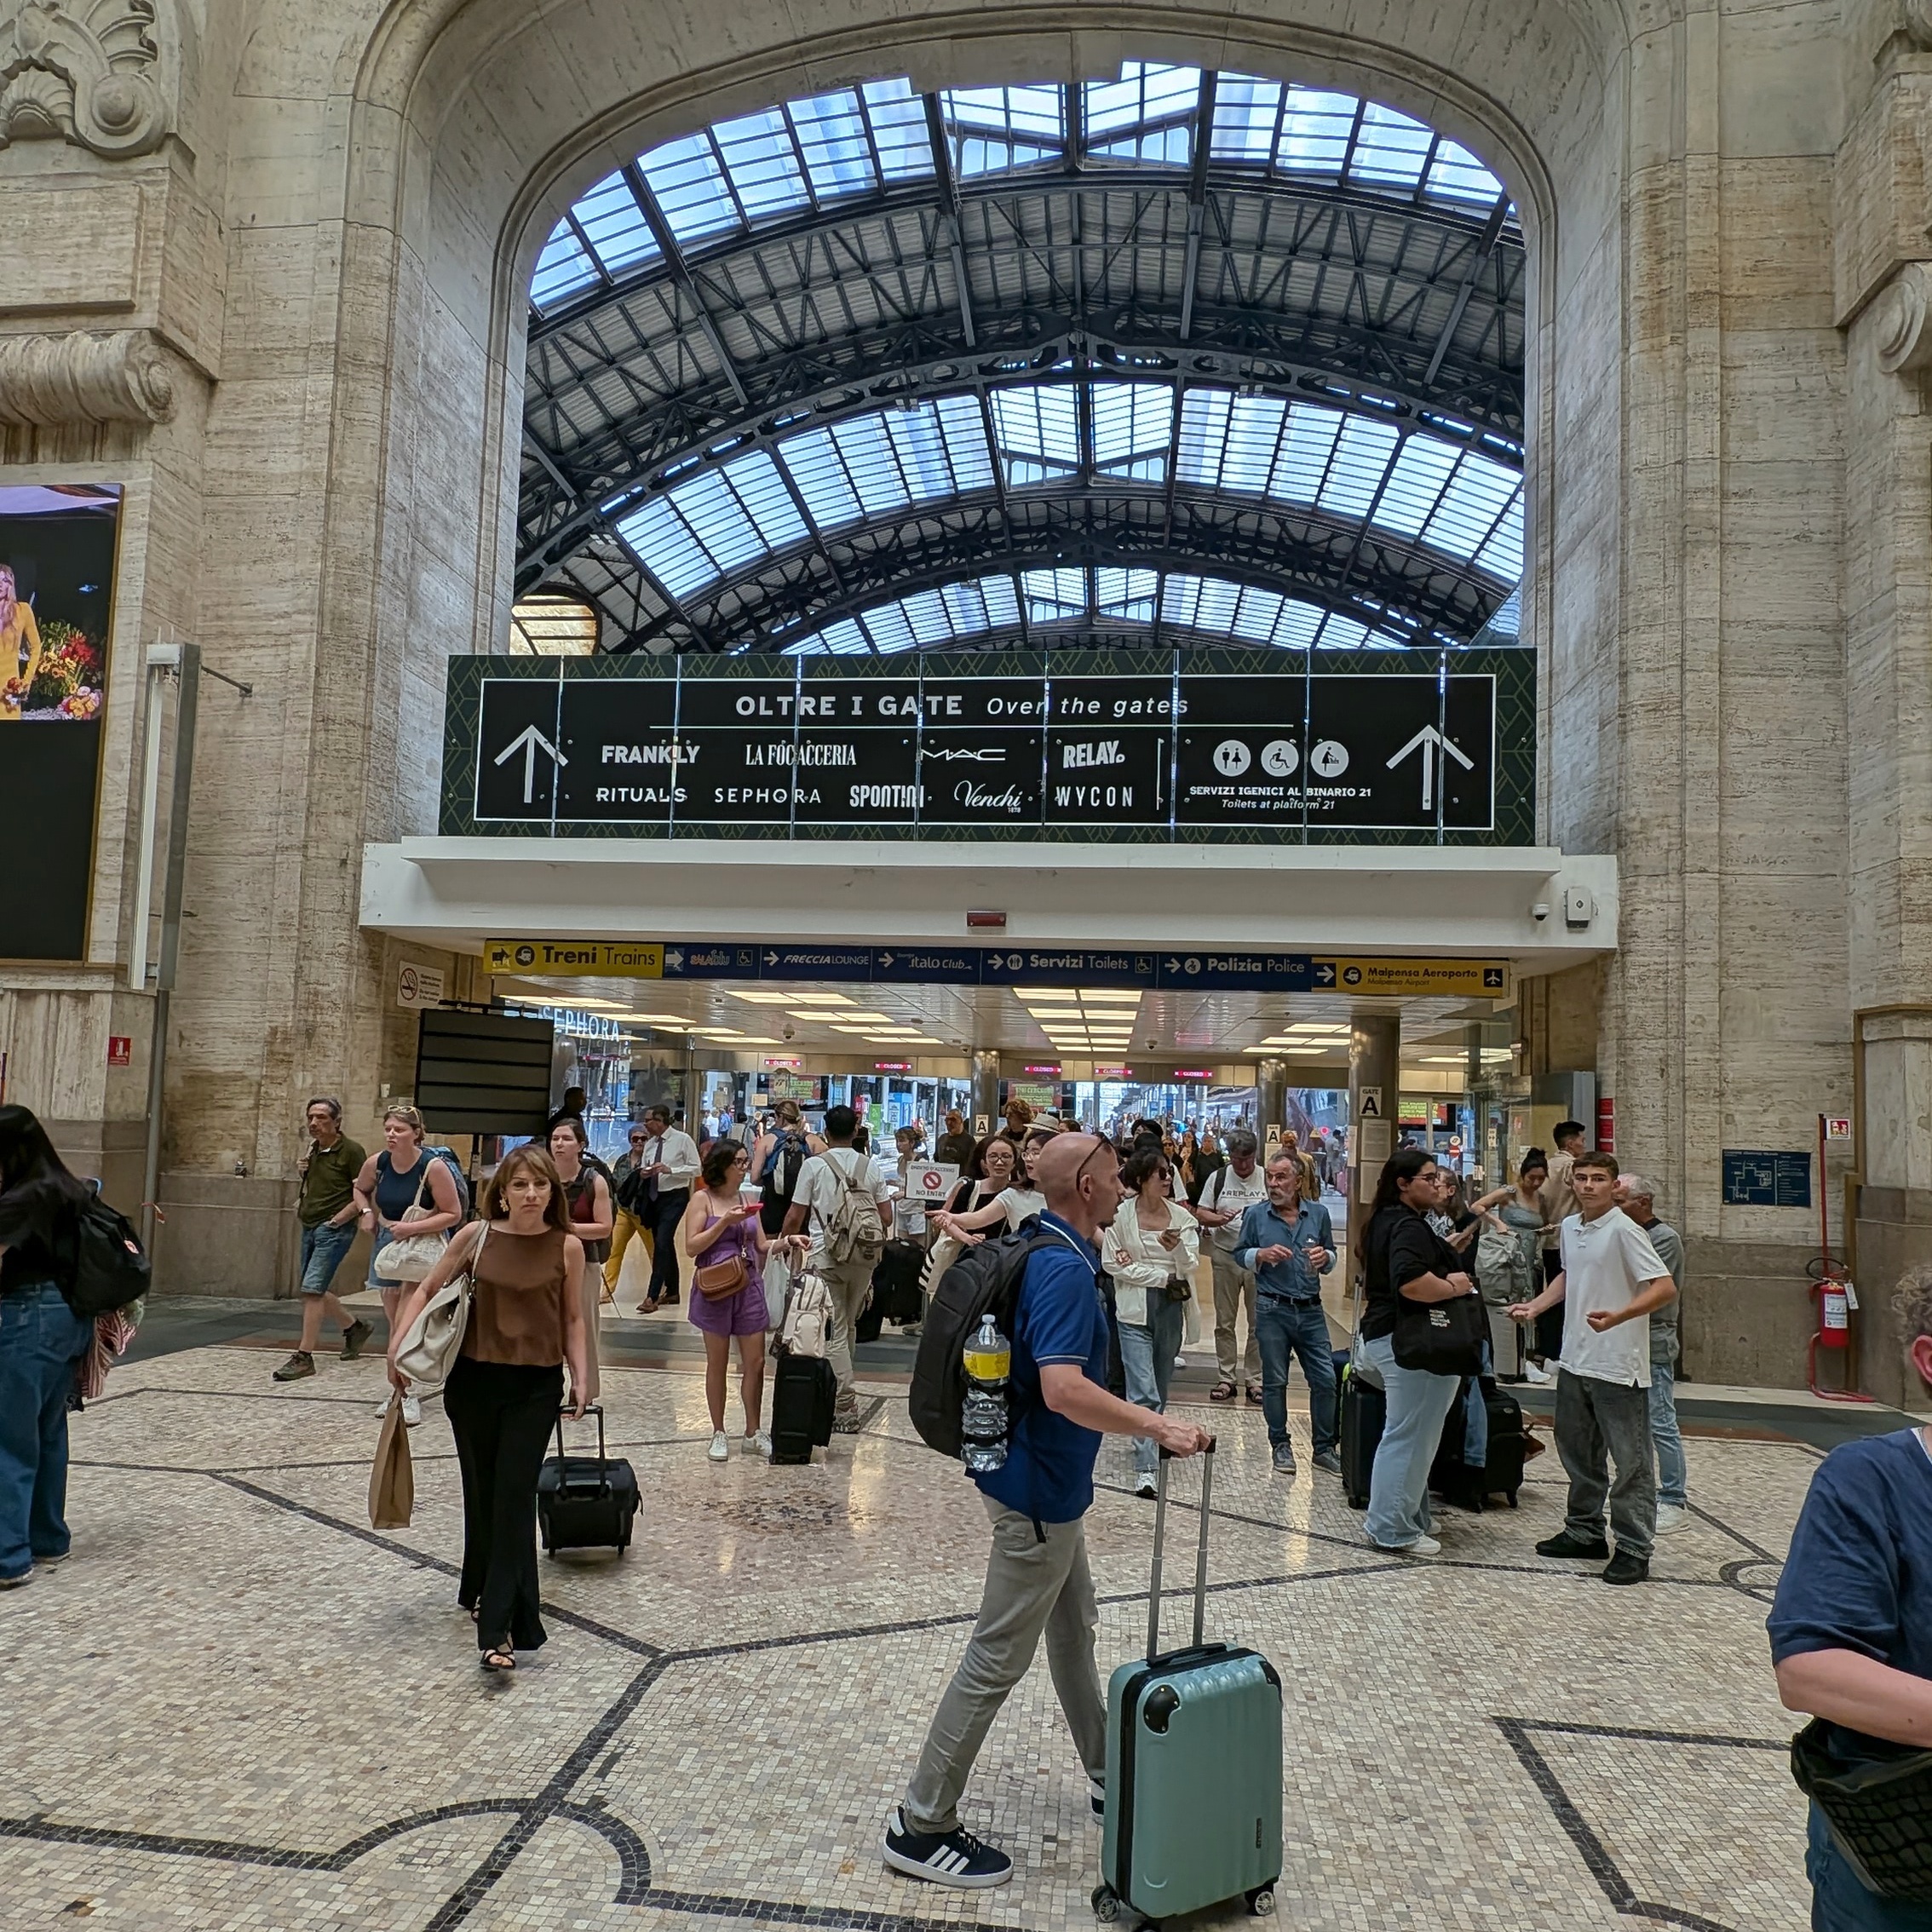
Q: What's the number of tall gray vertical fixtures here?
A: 1